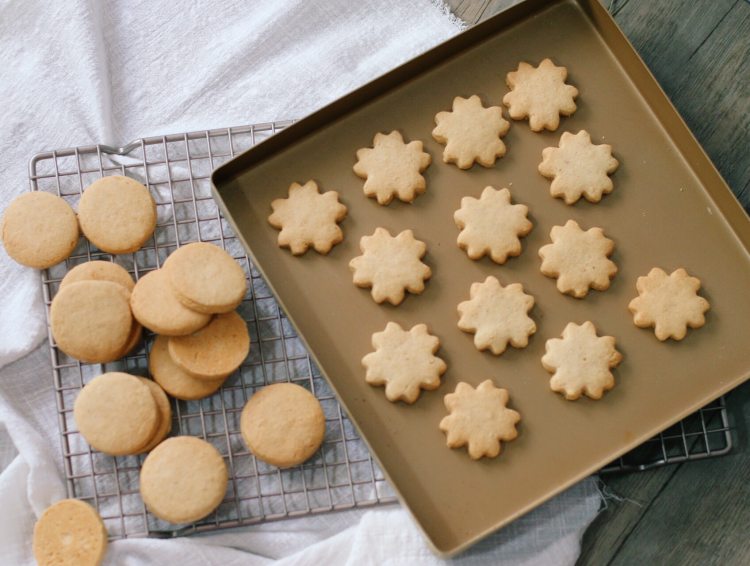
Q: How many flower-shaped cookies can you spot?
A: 13